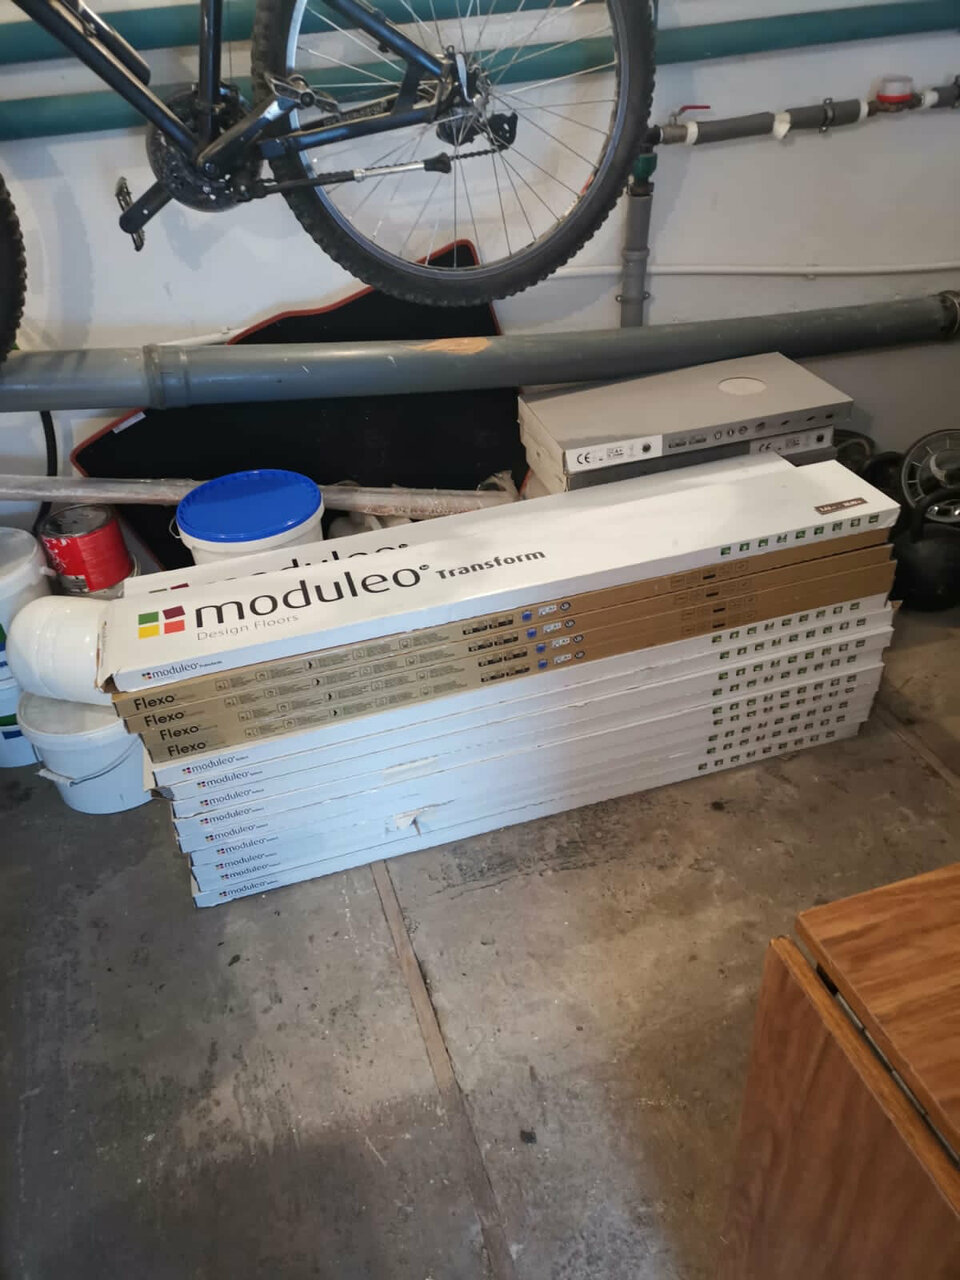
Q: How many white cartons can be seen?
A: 11